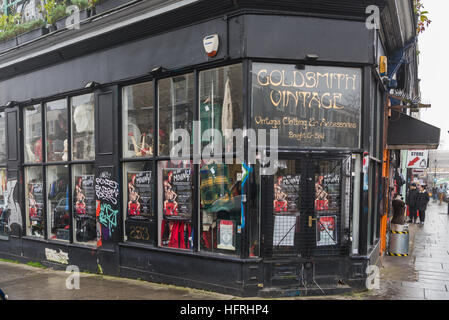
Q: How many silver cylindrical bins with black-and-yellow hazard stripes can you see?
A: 1